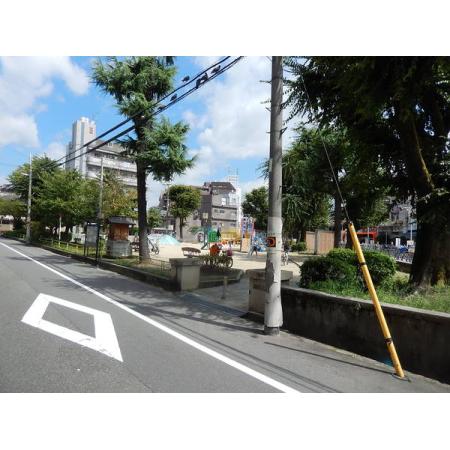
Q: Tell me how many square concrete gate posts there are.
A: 2